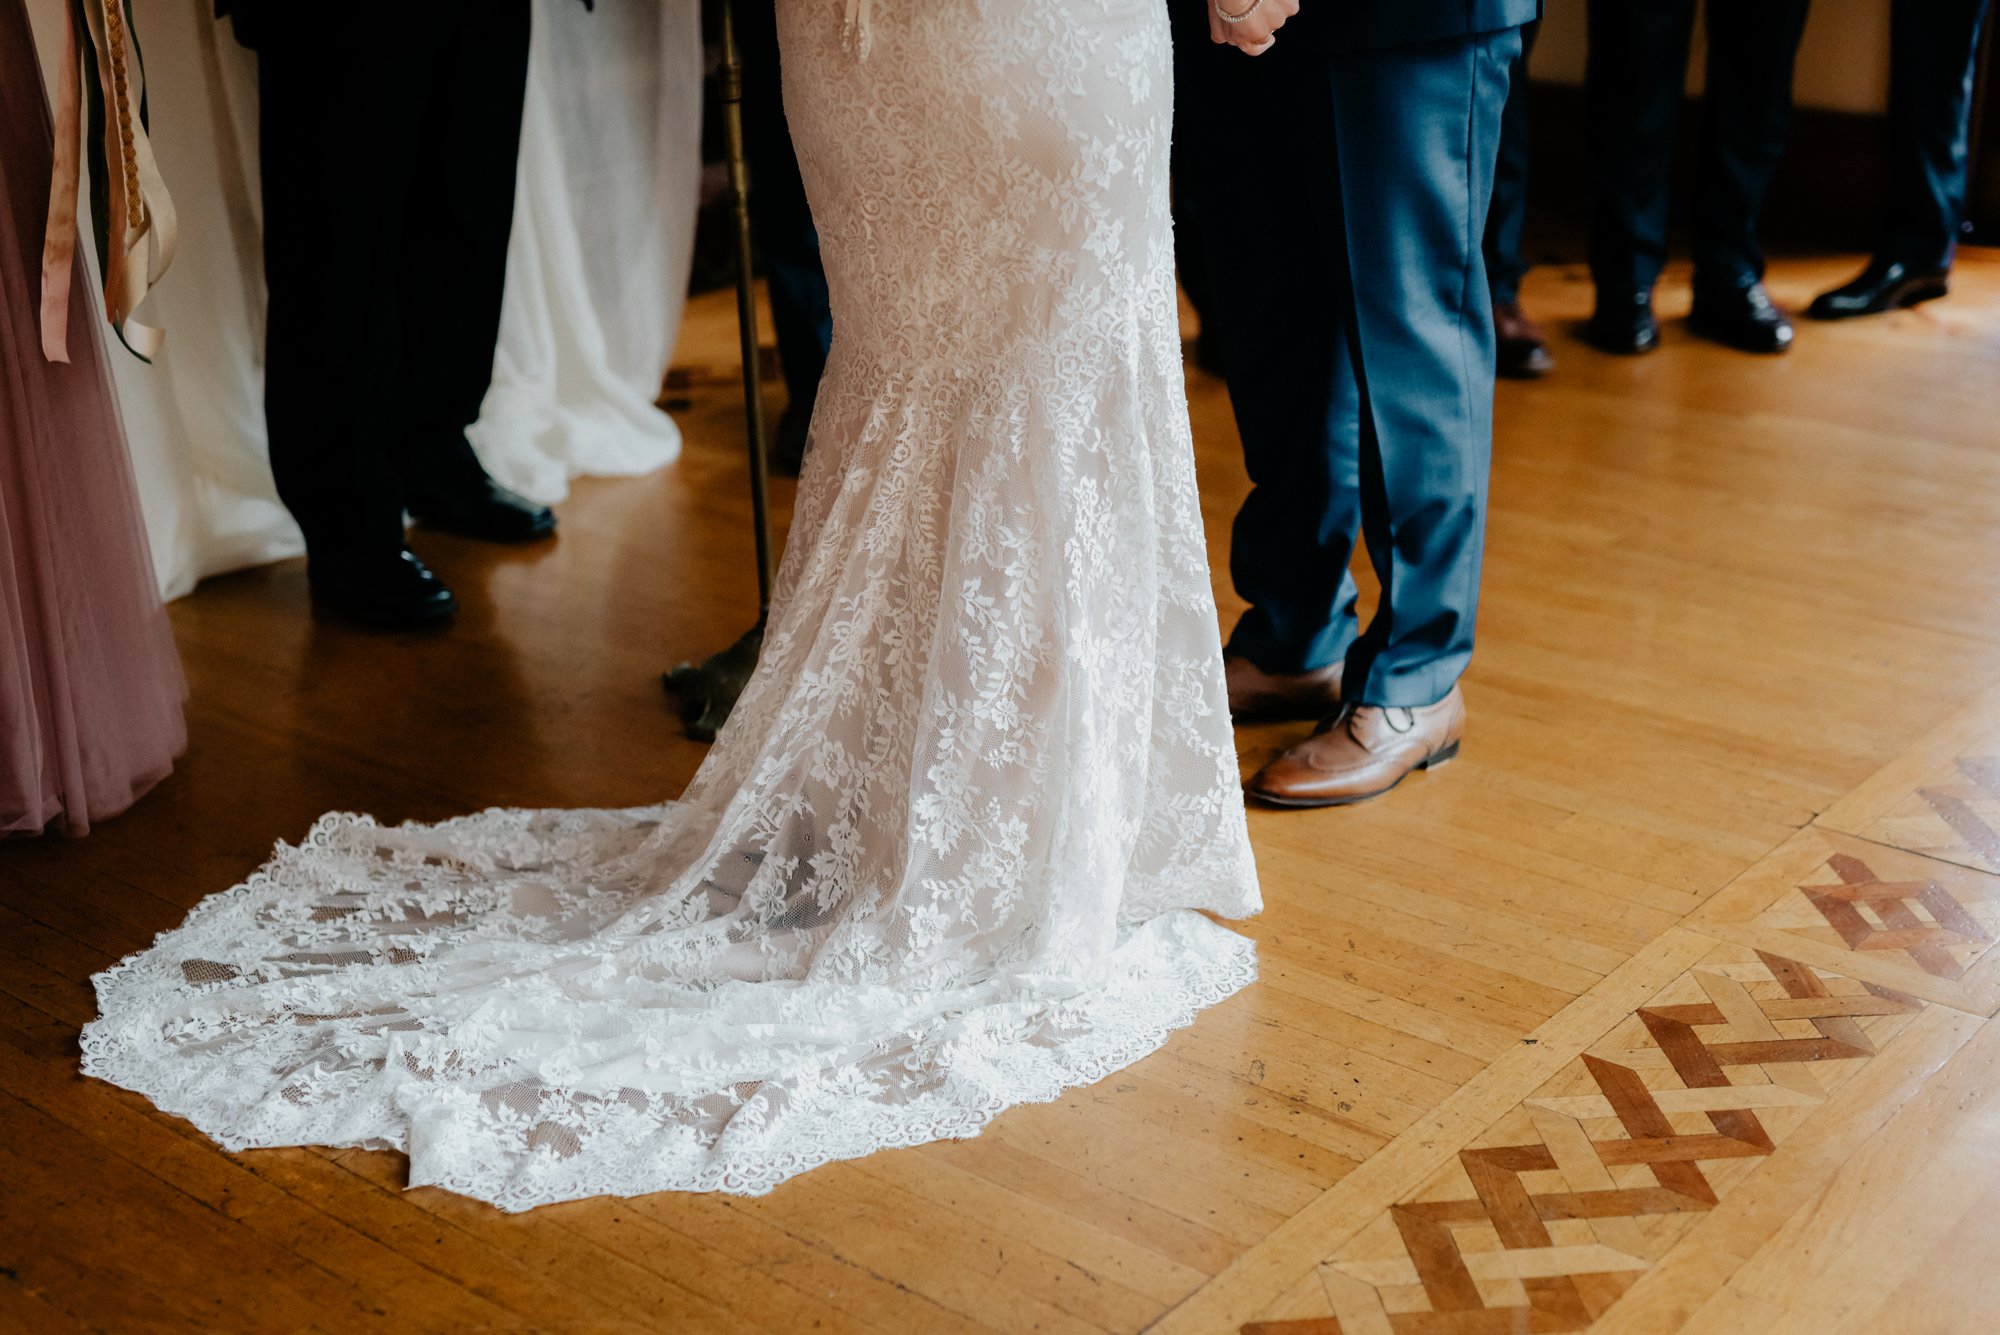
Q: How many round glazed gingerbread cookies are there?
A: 0